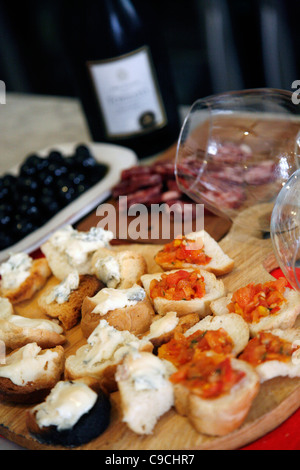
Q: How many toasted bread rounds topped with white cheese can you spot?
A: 11